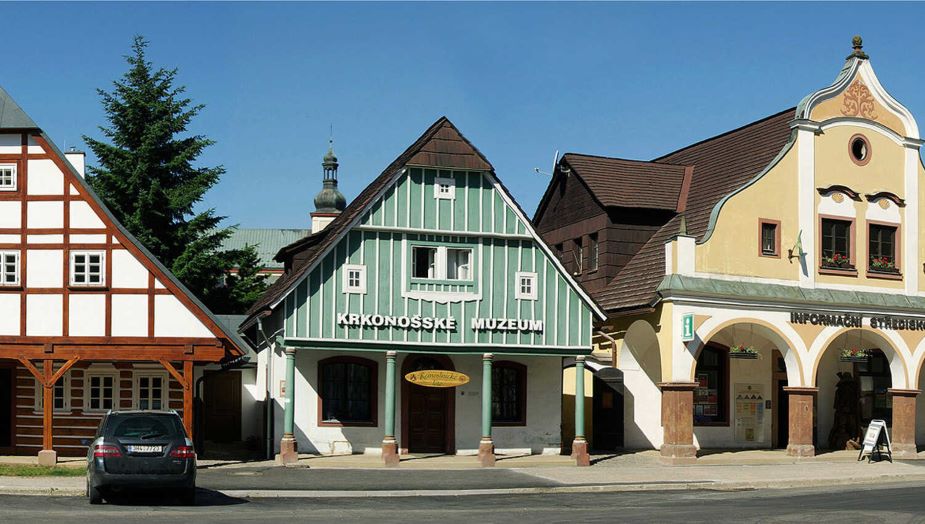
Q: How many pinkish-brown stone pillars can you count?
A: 3